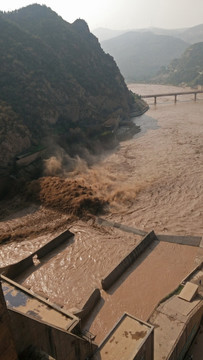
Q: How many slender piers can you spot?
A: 3